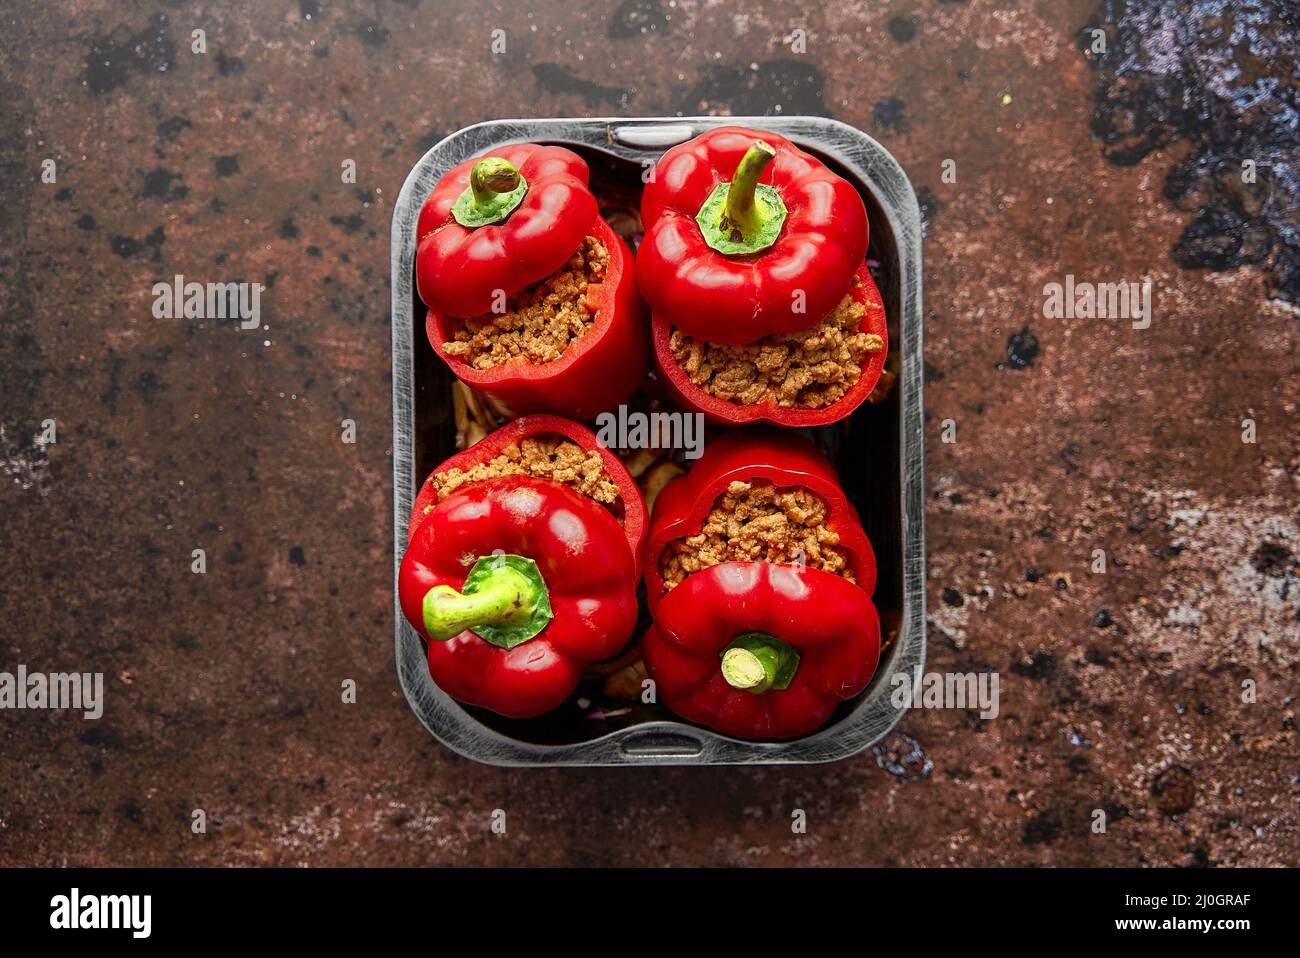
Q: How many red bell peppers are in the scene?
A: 4